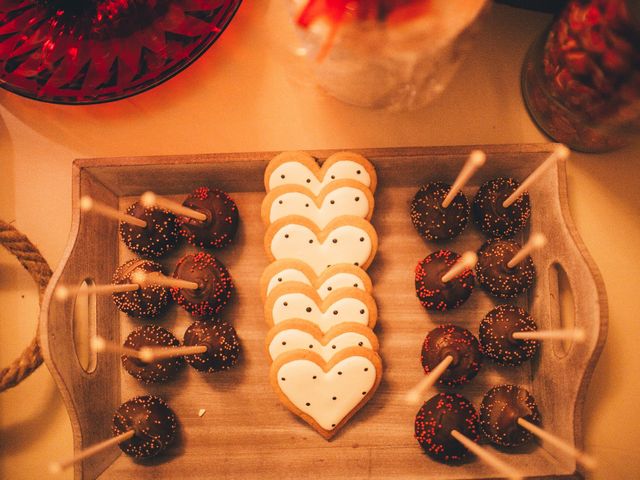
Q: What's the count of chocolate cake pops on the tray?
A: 15